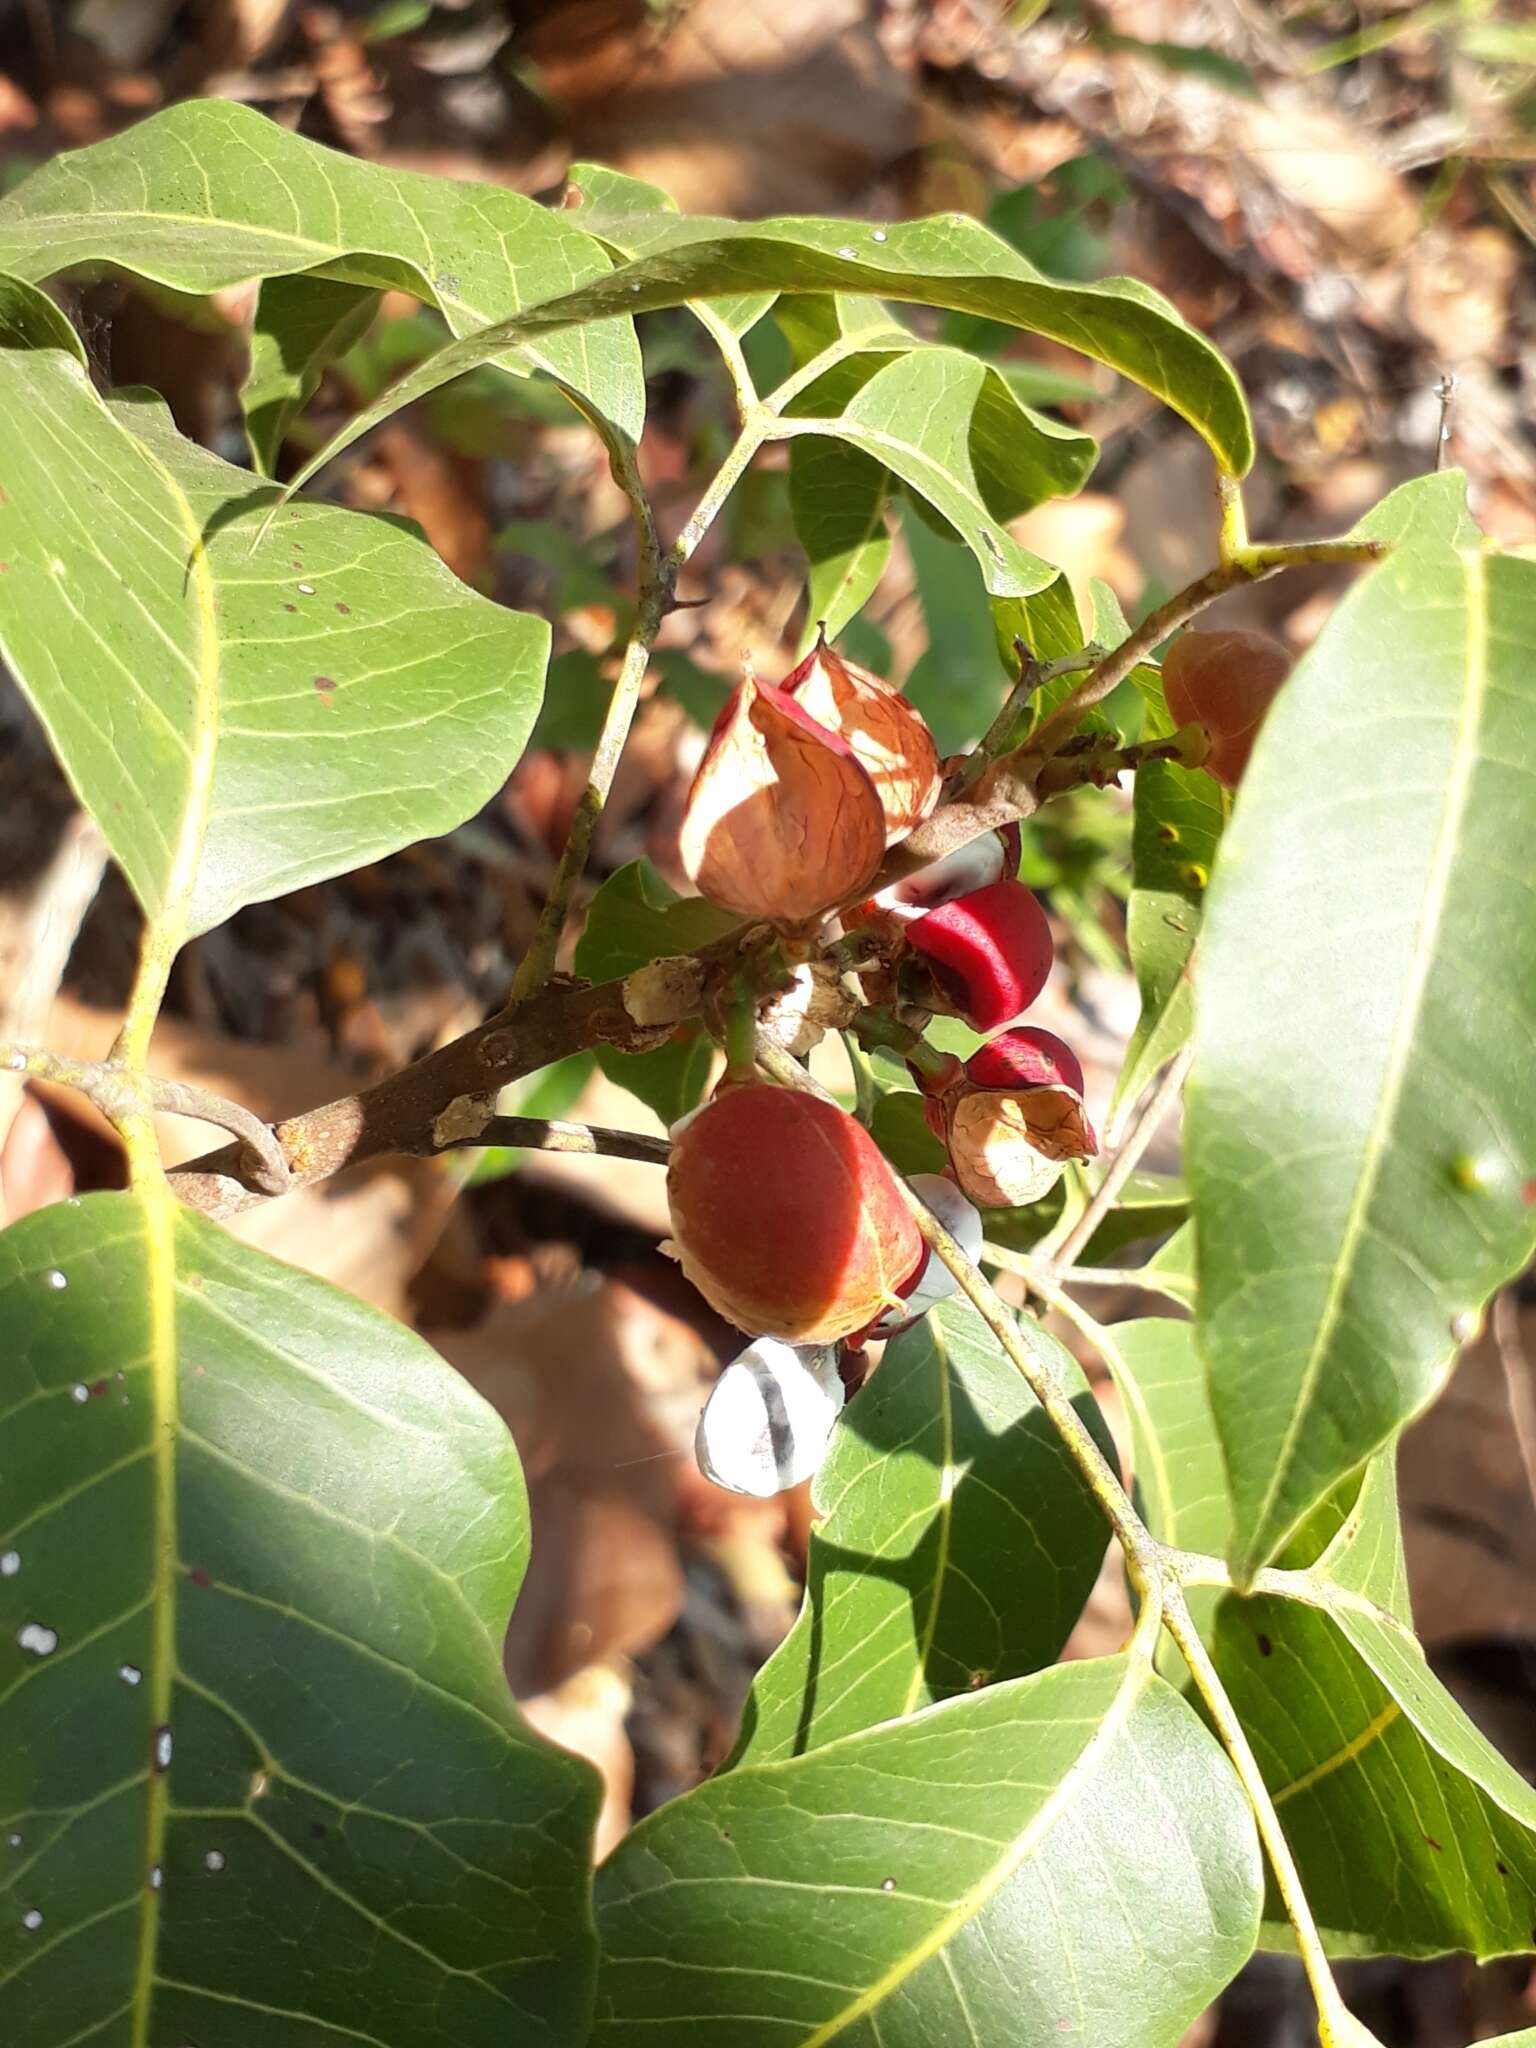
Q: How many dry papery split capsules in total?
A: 3